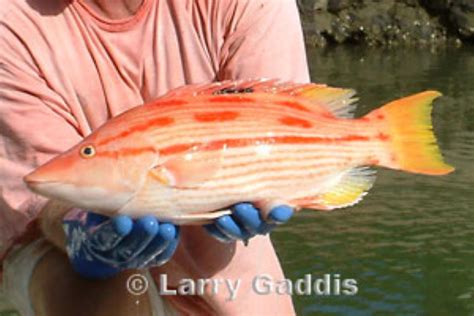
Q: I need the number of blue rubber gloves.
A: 2